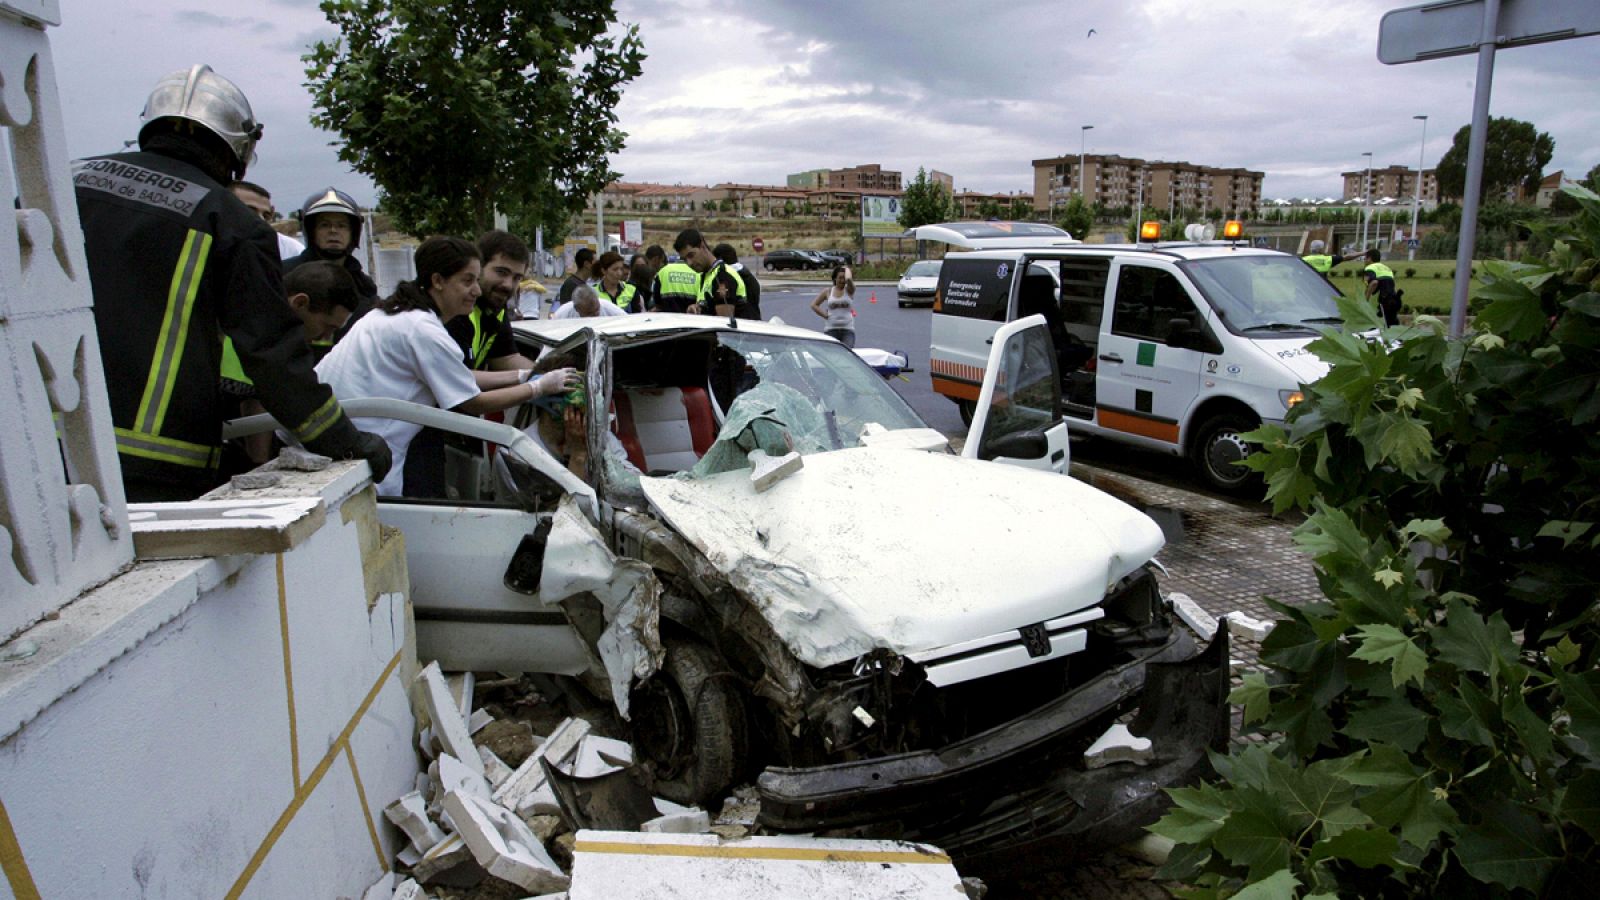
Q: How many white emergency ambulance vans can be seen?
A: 1